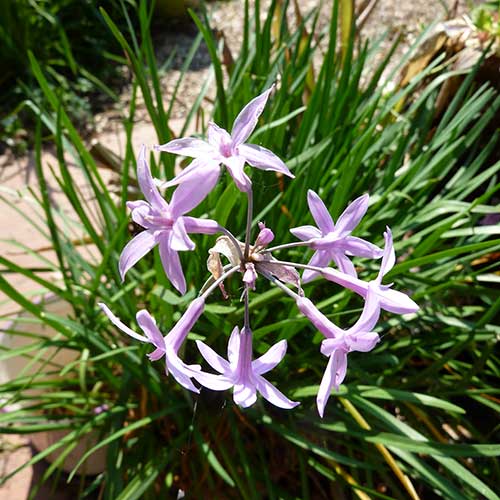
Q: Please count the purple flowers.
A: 7